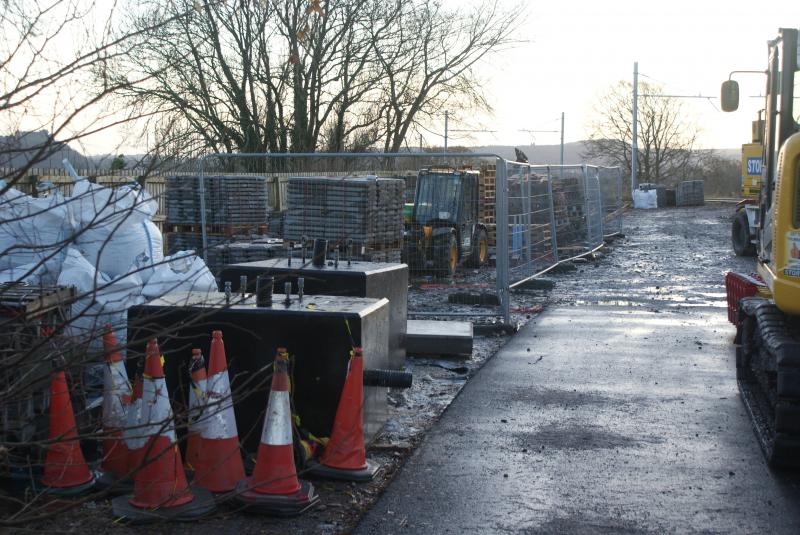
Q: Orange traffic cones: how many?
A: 8